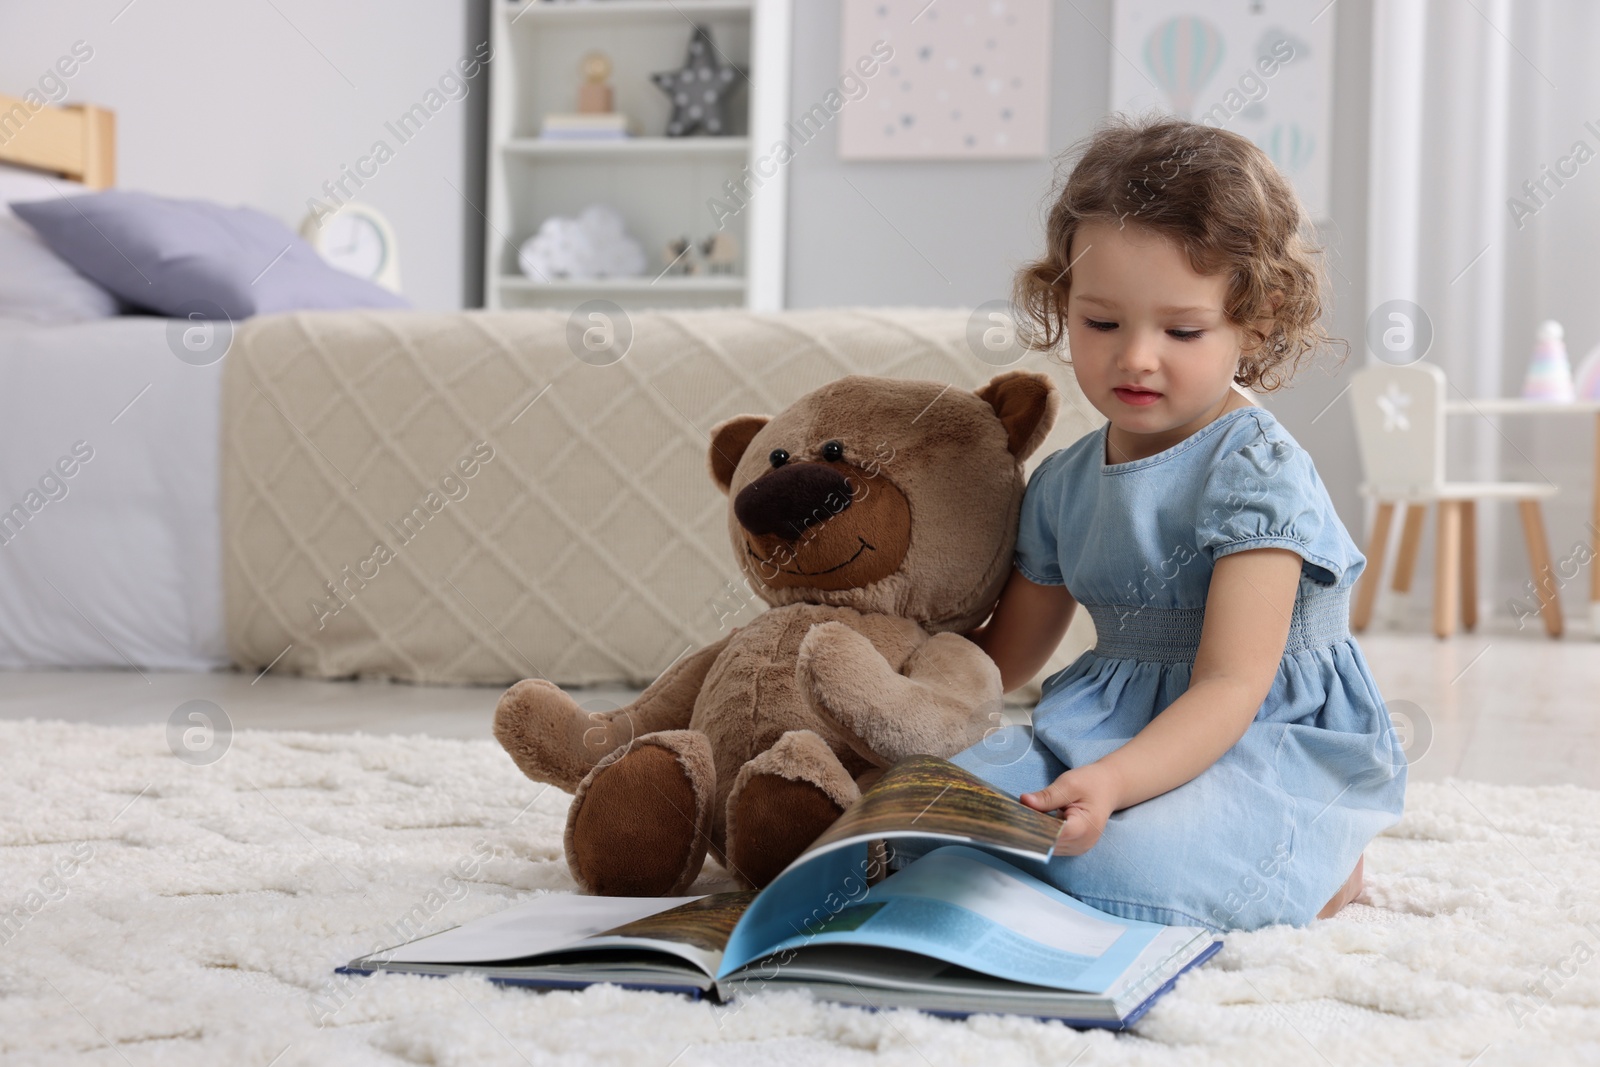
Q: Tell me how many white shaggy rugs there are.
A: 1